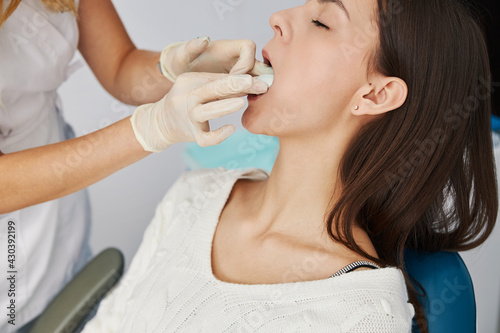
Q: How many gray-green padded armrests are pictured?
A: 1